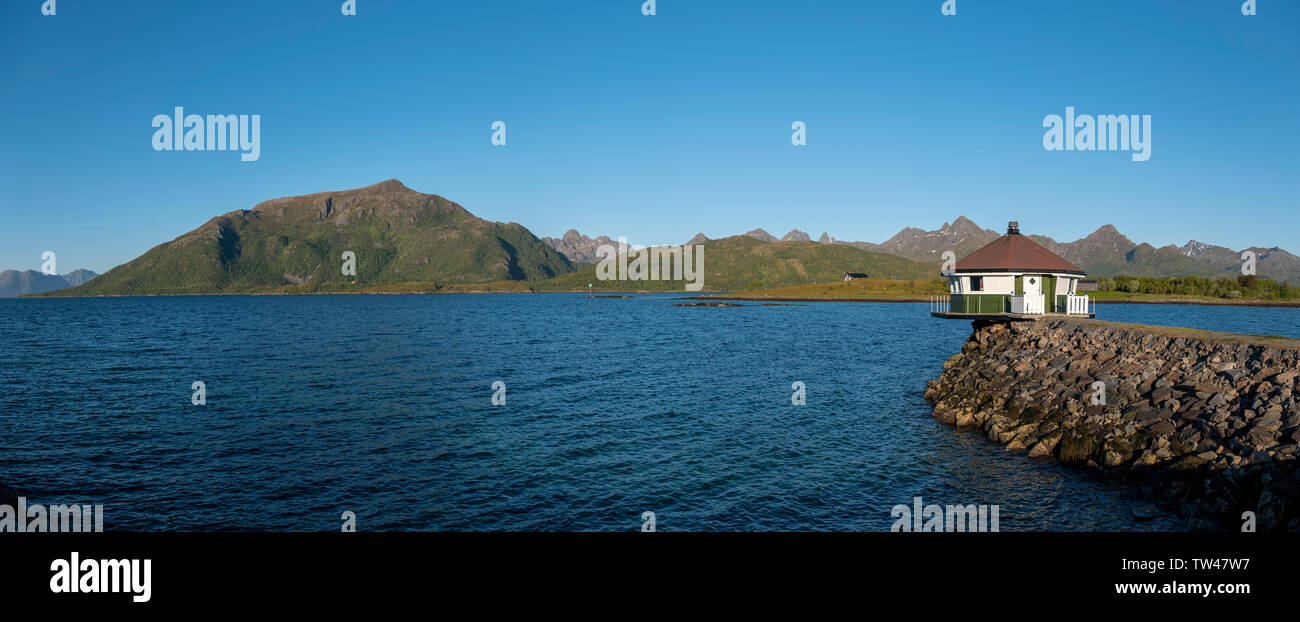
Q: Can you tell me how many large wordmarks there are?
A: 6